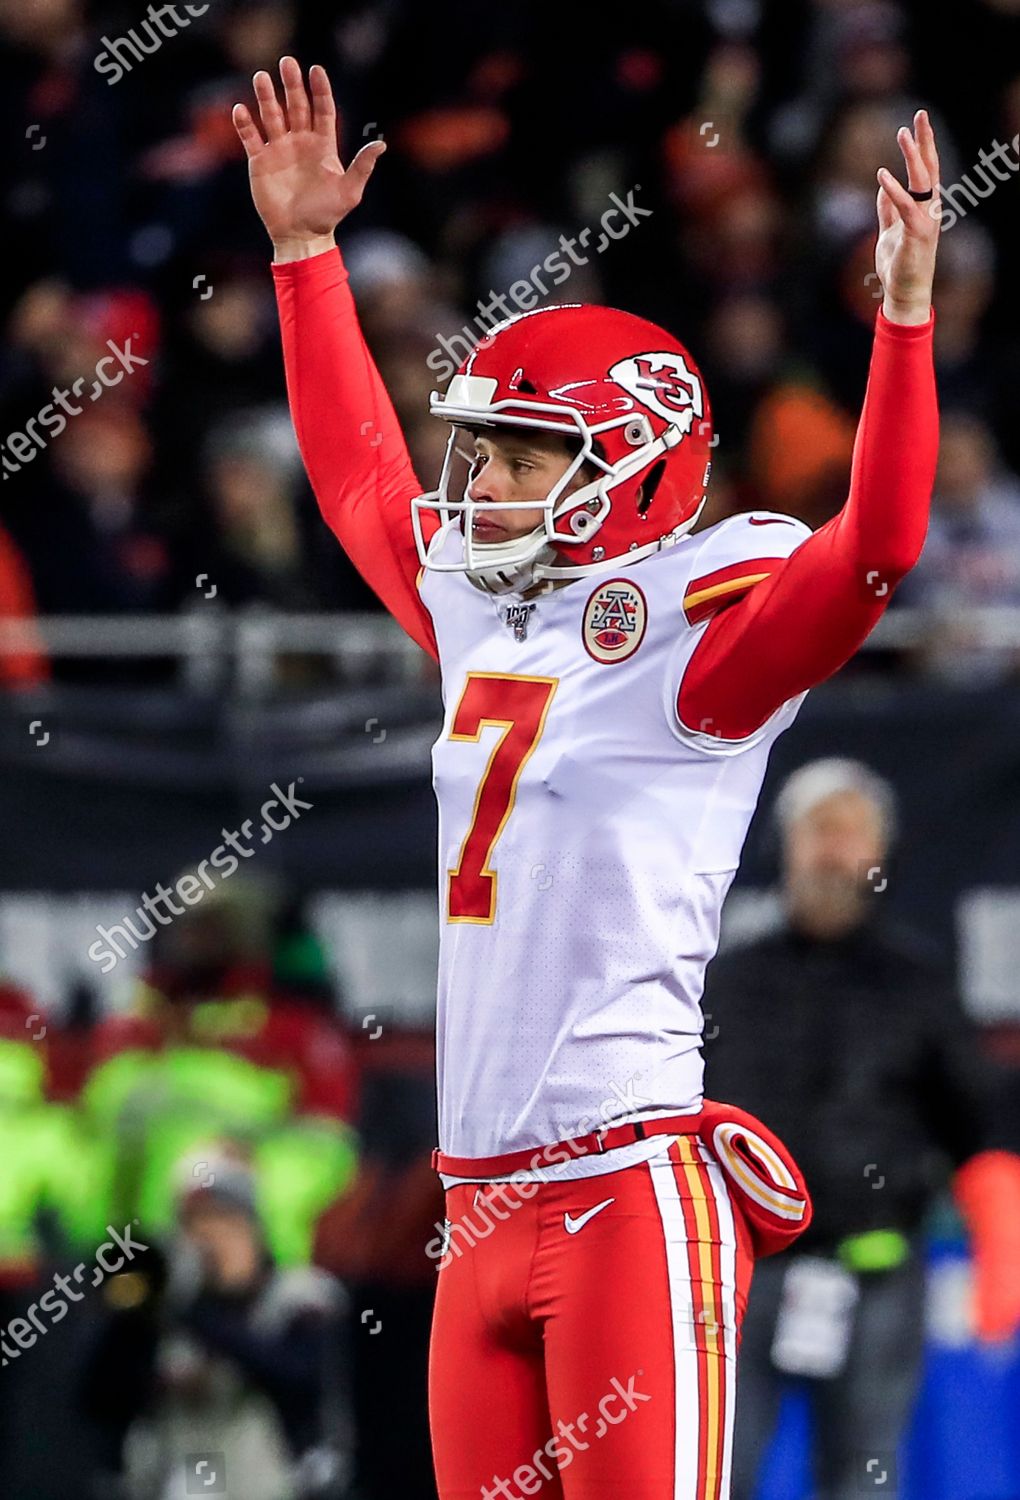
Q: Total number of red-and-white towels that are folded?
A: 1